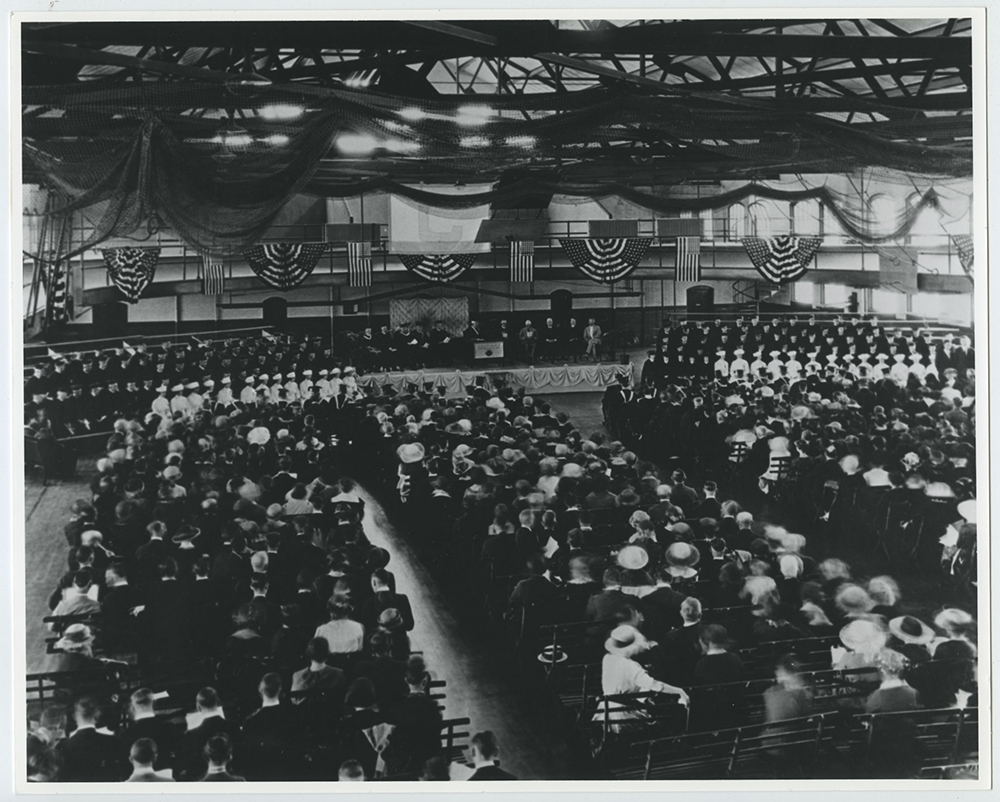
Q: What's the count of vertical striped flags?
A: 4